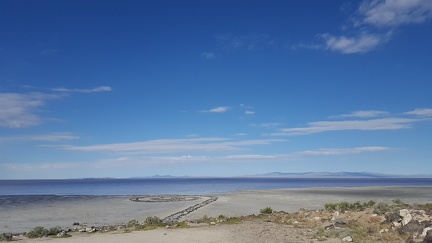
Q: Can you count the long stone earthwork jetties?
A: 1